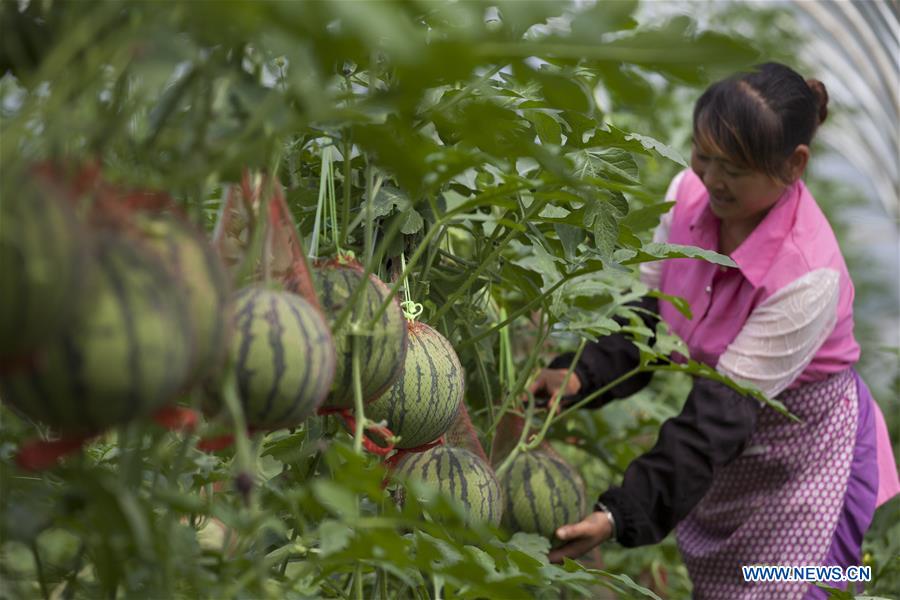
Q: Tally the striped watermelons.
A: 8